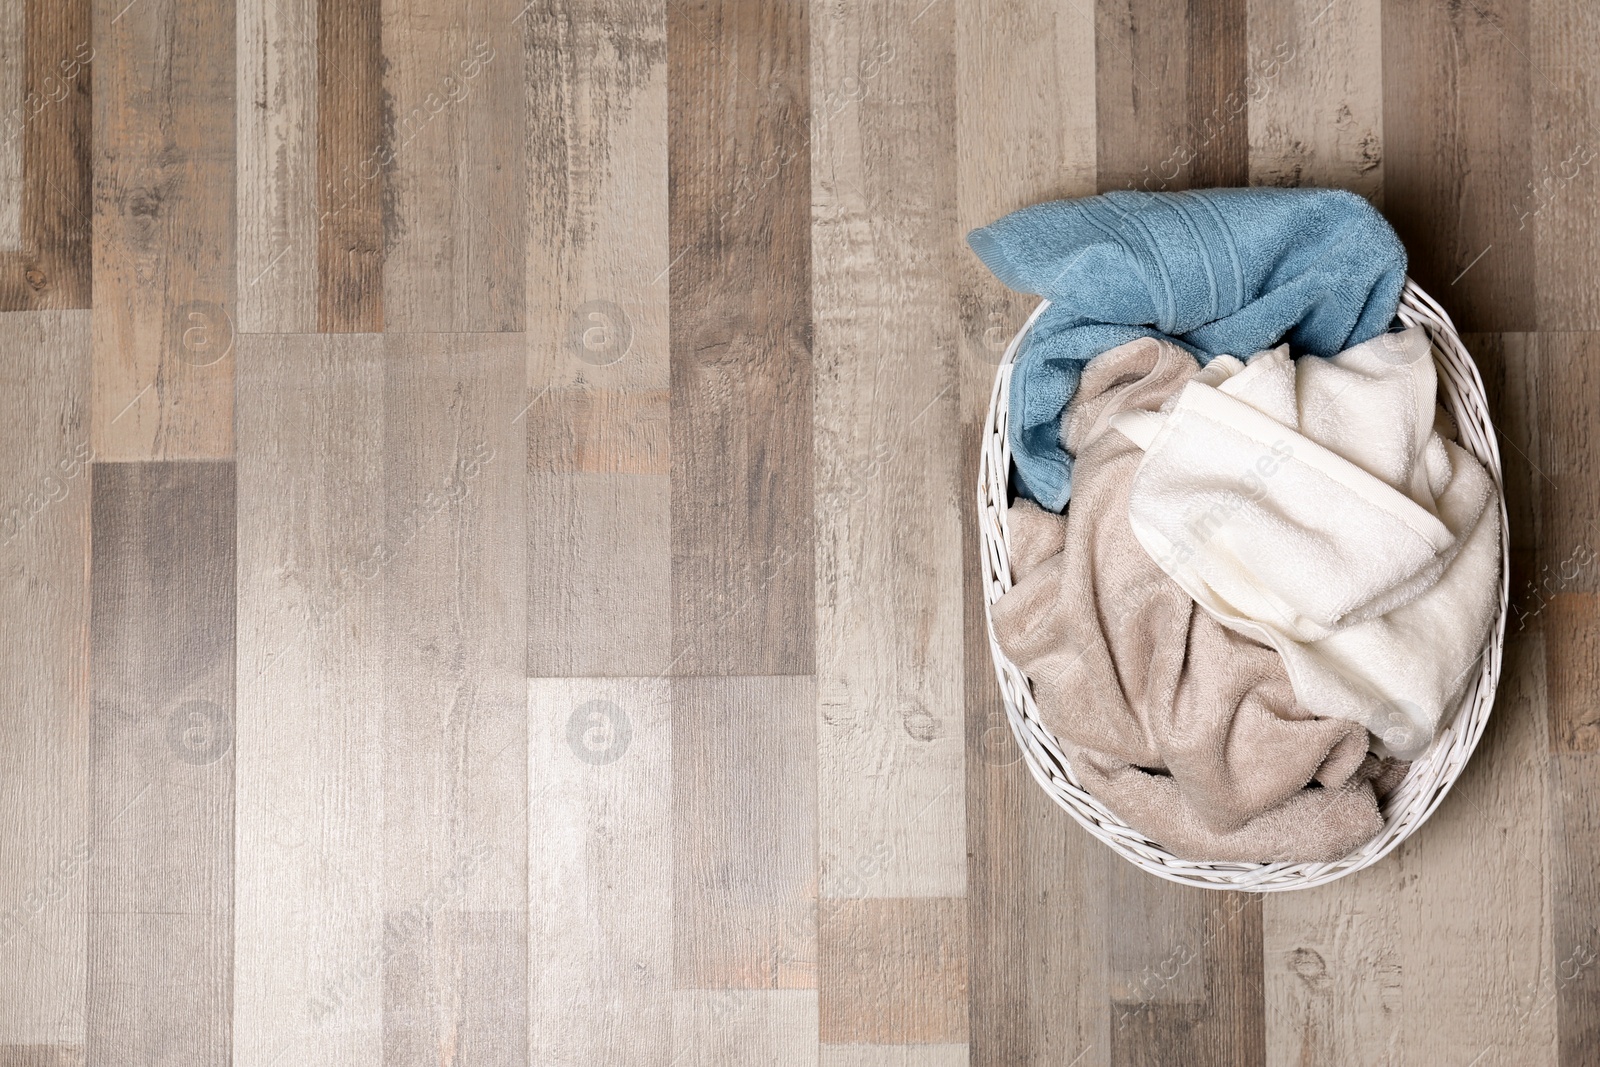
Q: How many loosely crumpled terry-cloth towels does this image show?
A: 3